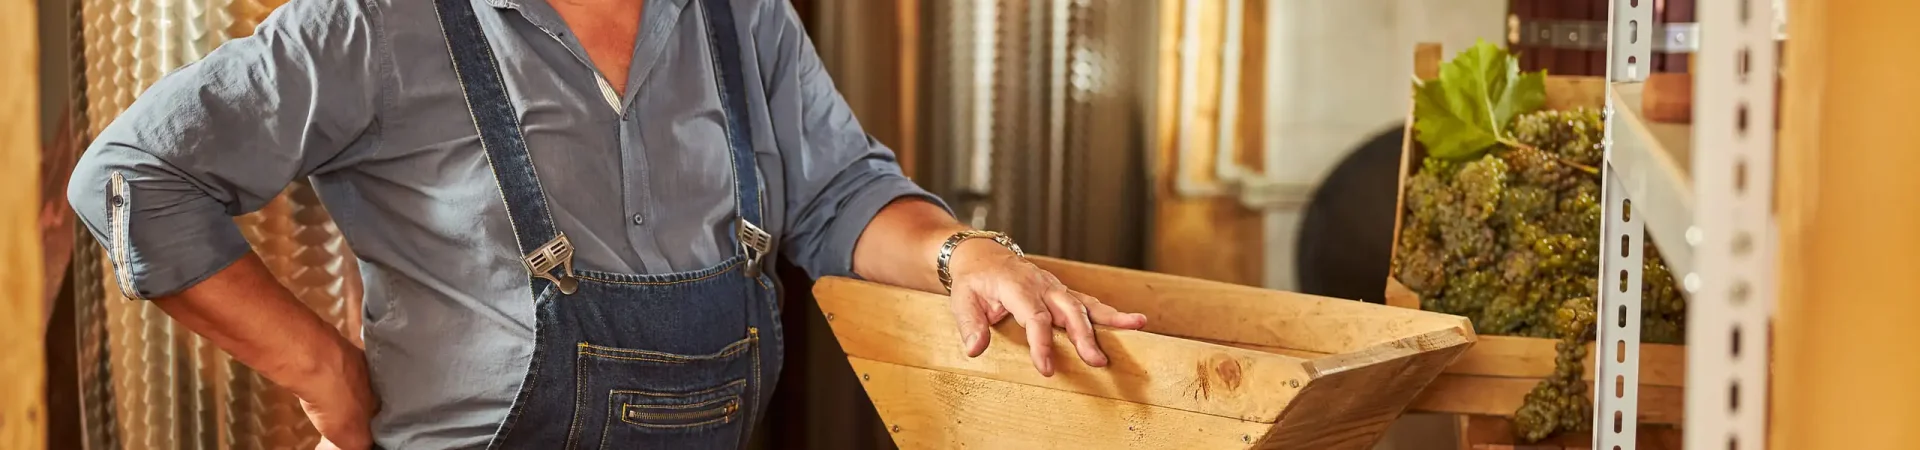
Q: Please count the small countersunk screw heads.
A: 5